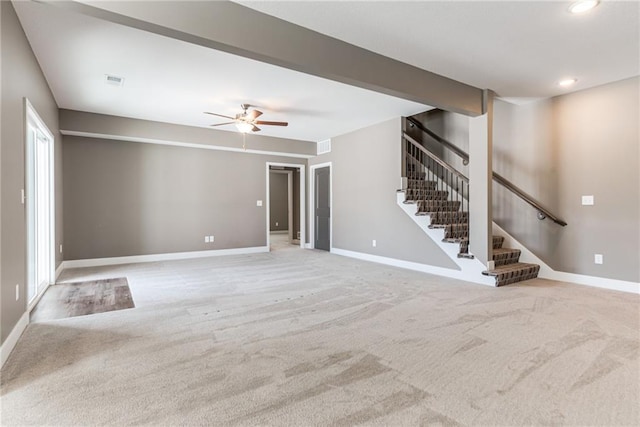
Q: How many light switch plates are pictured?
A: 3